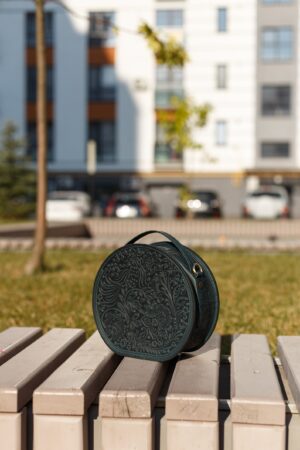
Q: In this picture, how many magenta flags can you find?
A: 0